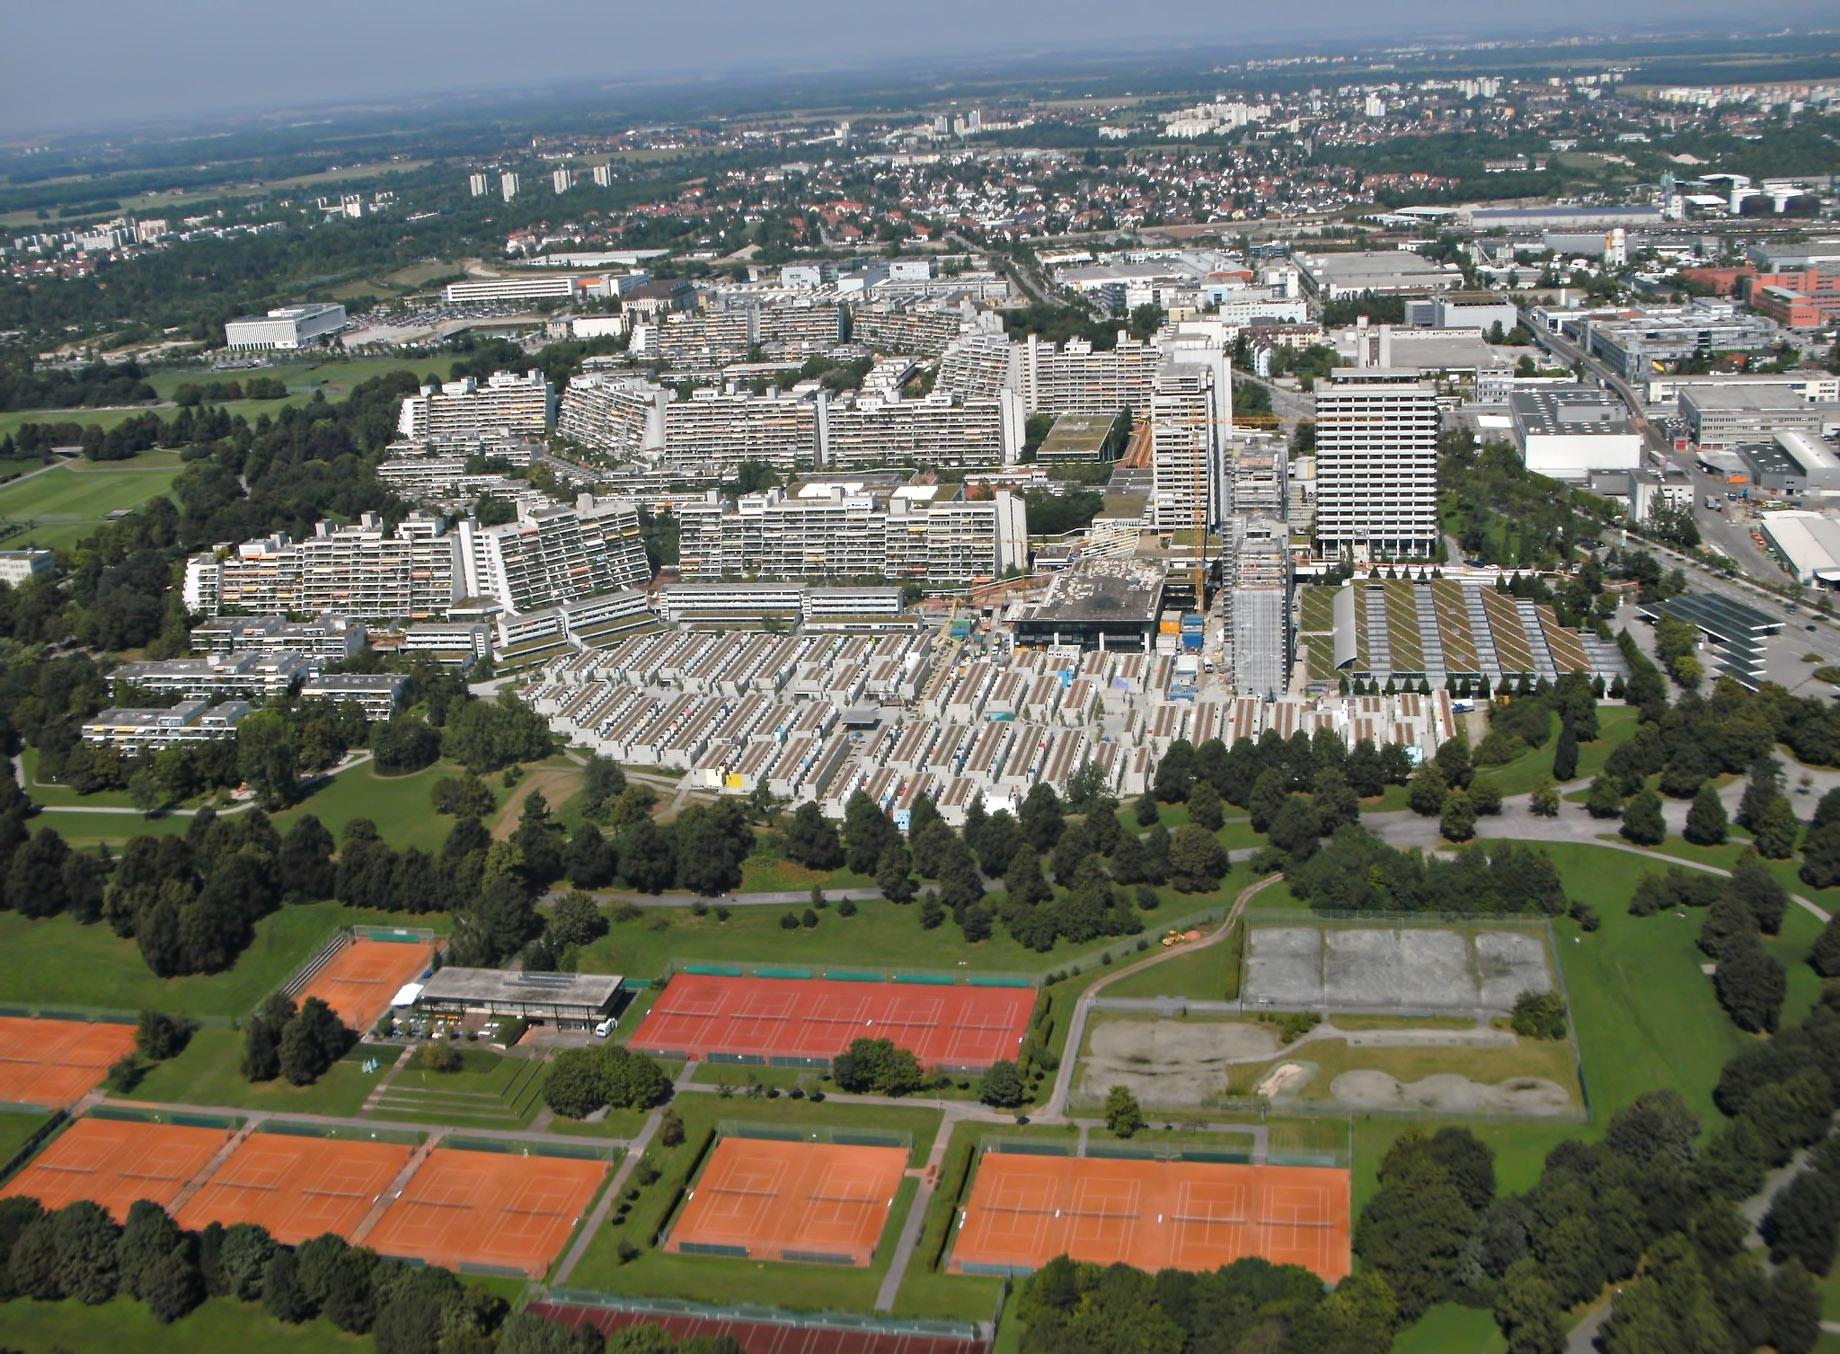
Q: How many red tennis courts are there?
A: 5